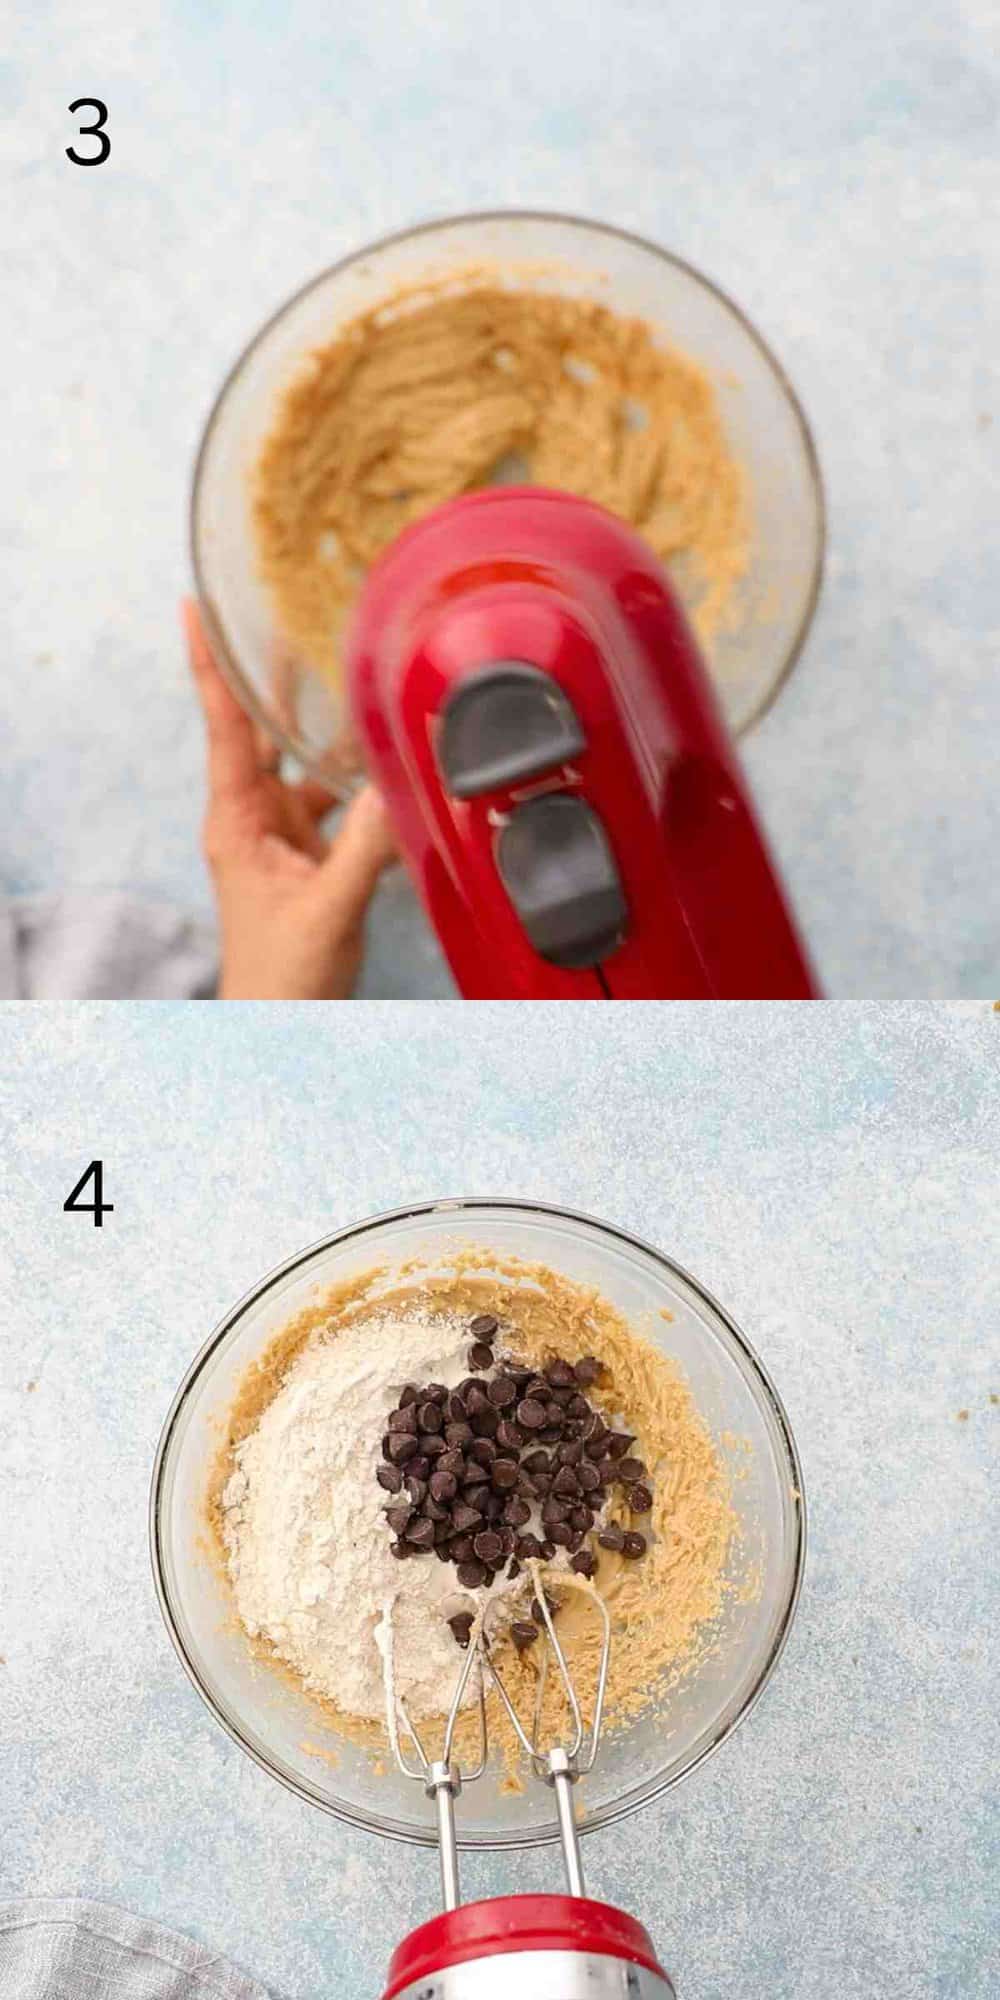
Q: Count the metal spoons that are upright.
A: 0